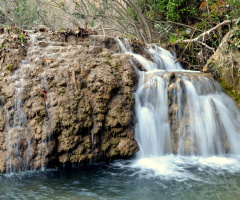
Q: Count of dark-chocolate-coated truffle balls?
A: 0